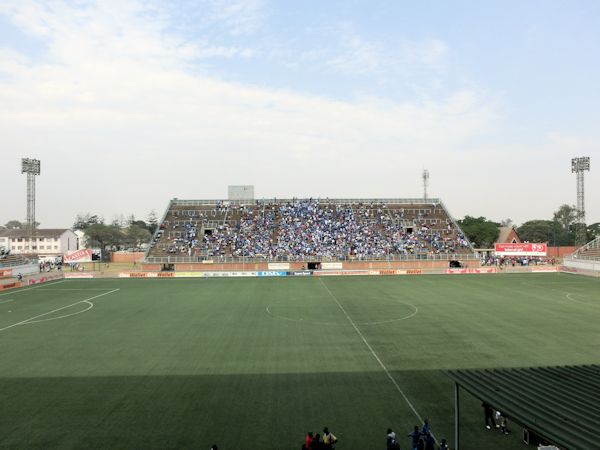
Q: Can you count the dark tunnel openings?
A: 5